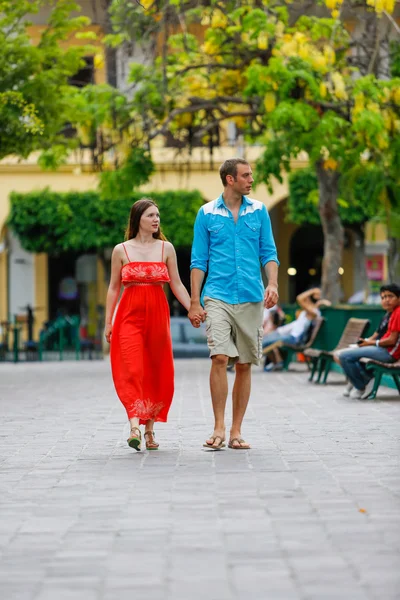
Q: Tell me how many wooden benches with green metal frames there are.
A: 3